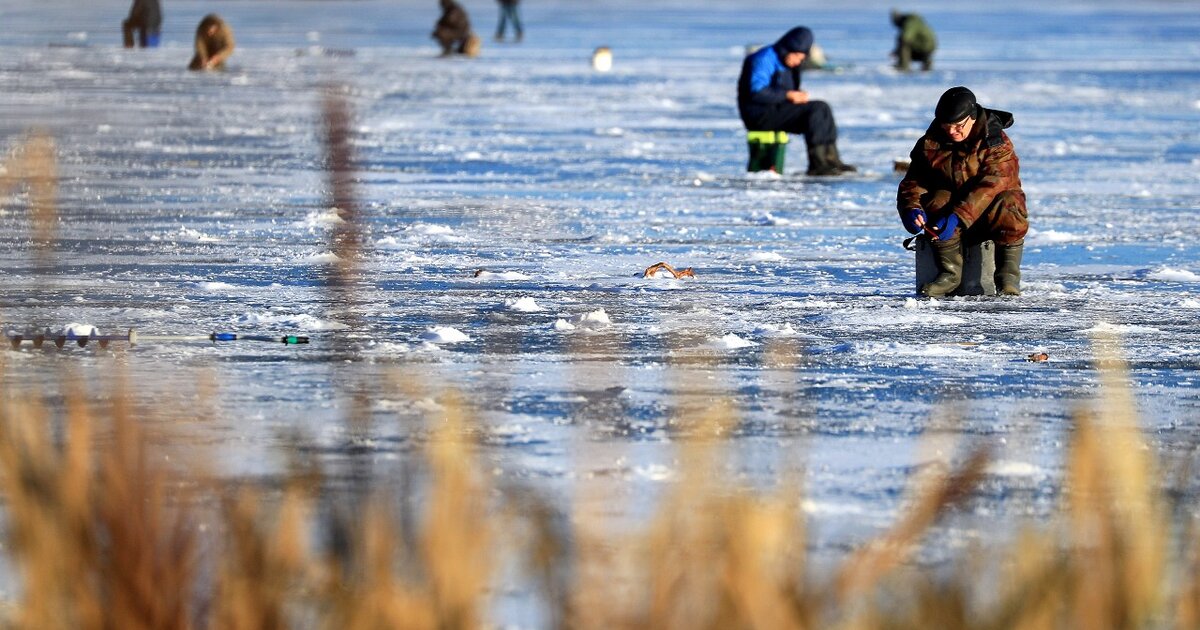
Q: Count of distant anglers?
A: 5